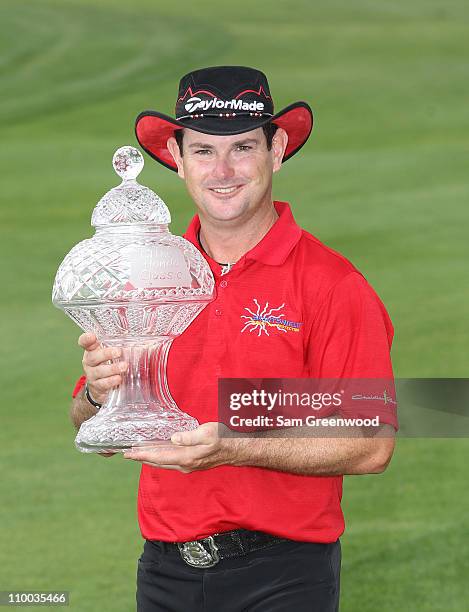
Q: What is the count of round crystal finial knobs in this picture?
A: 1